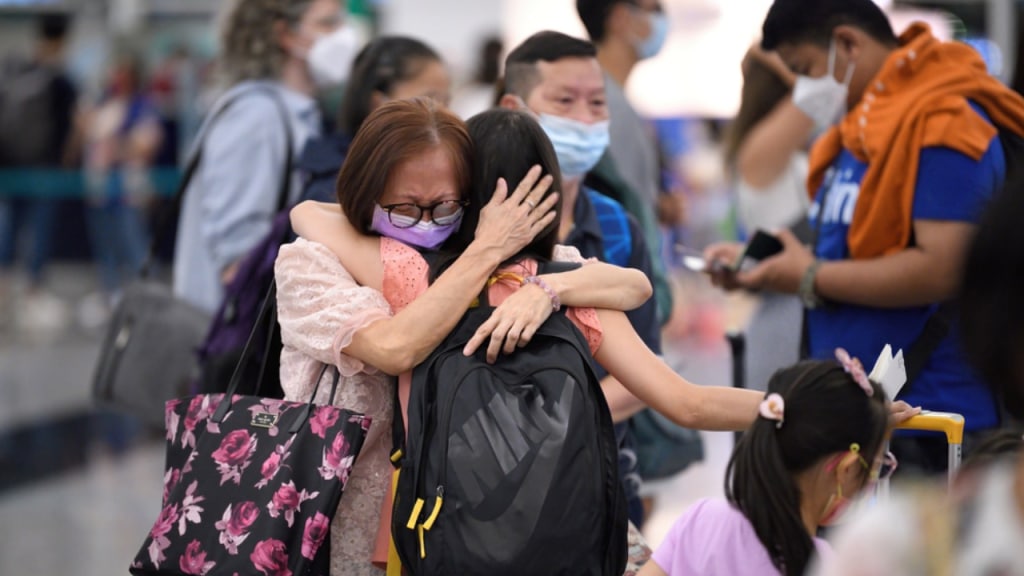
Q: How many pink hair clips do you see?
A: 2